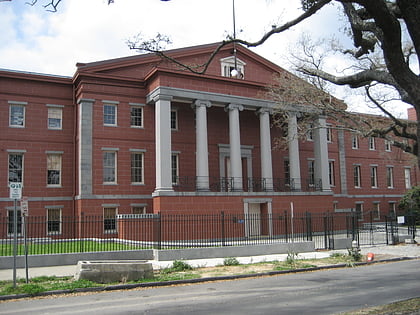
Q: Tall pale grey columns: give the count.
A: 6